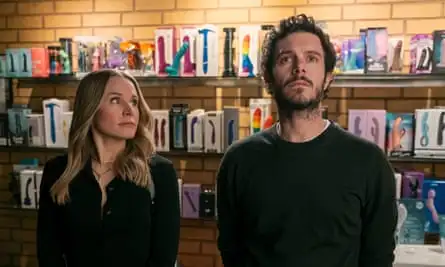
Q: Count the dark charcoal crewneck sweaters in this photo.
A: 1